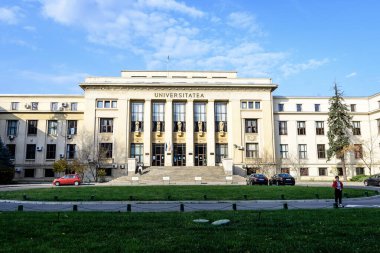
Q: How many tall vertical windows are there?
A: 5